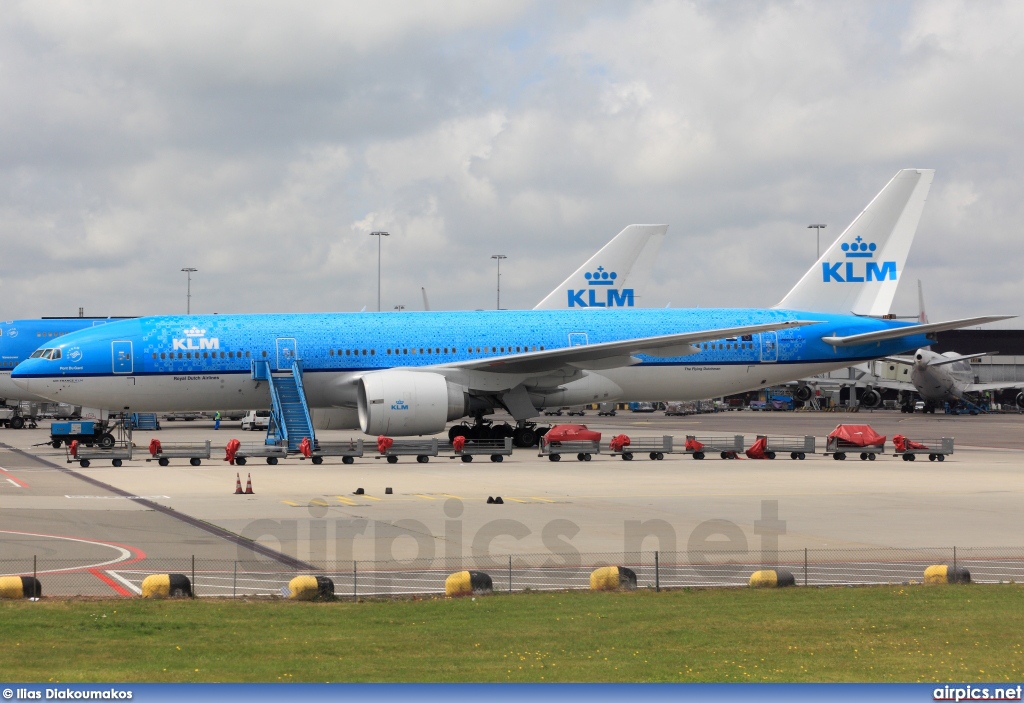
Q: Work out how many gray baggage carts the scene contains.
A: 12